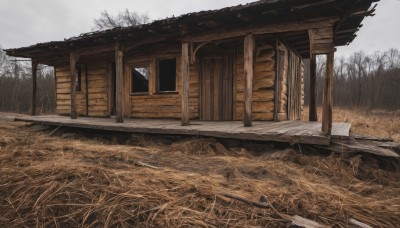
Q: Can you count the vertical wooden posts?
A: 7